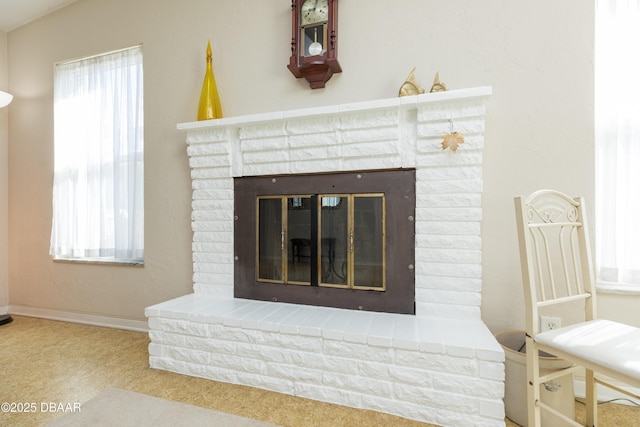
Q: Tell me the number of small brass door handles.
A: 2